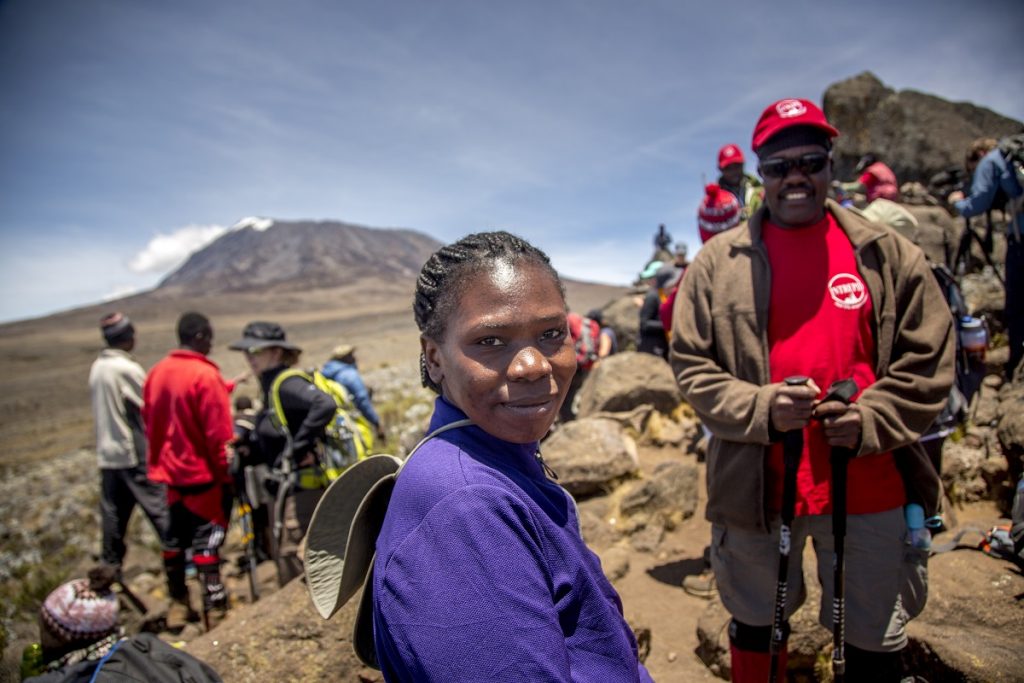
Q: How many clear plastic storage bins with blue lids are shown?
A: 0